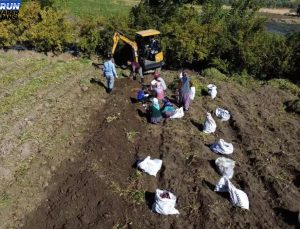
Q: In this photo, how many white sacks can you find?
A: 11